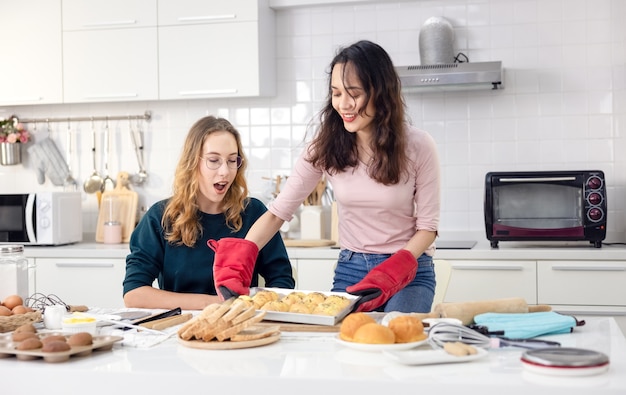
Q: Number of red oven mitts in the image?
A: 2